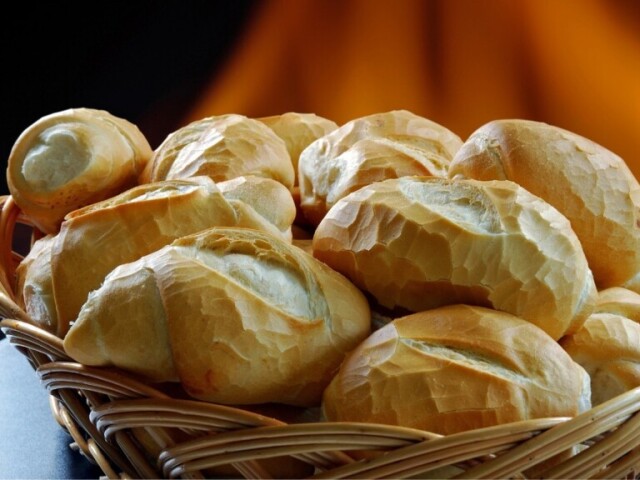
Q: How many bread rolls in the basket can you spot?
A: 10